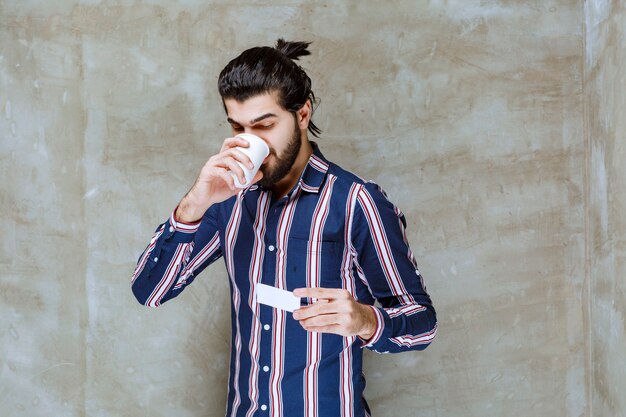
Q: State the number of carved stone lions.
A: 0